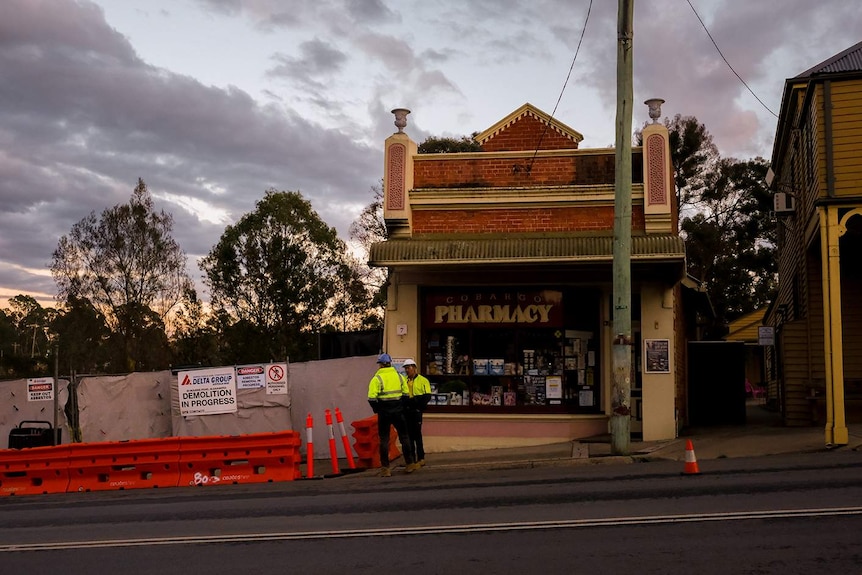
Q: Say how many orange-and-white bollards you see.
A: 3